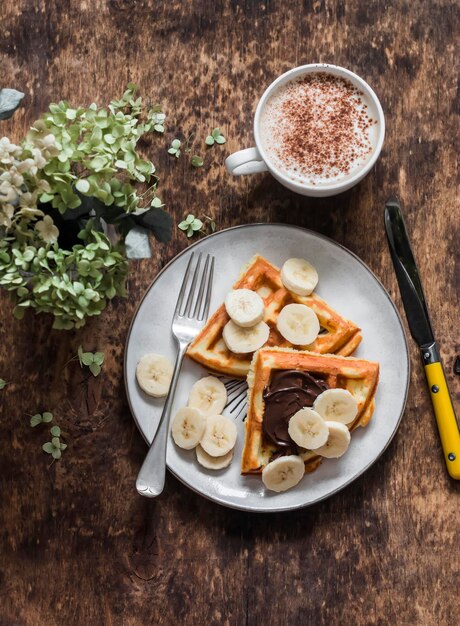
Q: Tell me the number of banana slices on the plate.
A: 13